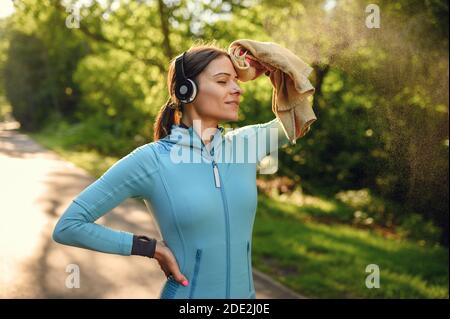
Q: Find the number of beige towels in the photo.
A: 1